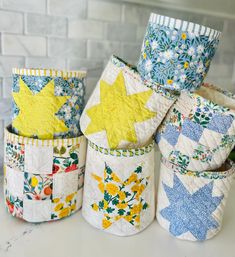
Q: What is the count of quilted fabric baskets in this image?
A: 7